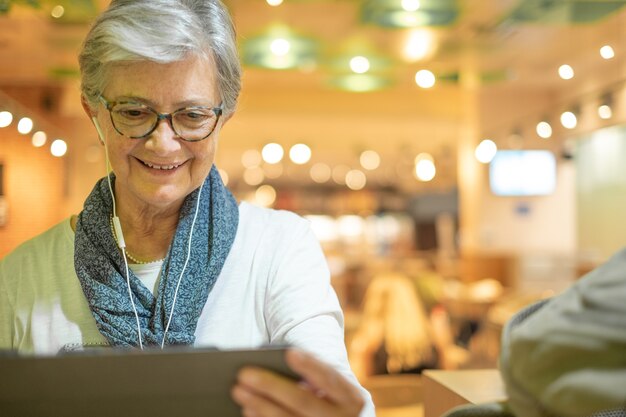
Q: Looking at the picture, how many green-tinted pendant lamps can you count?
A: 3